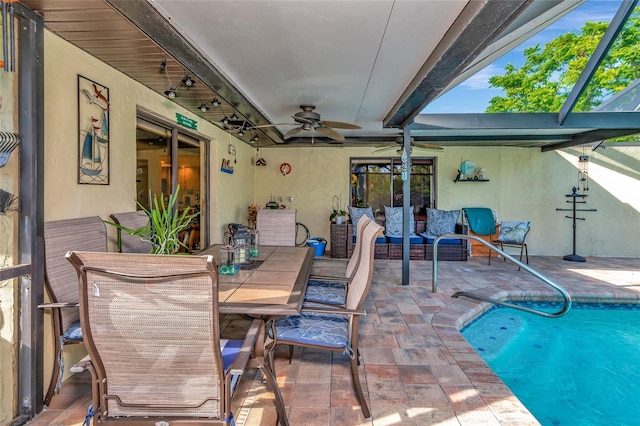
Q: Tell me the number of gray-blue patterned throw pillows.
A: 3